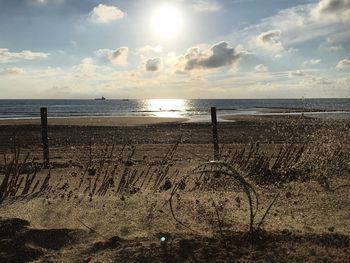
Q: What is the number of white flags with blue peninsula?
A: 0